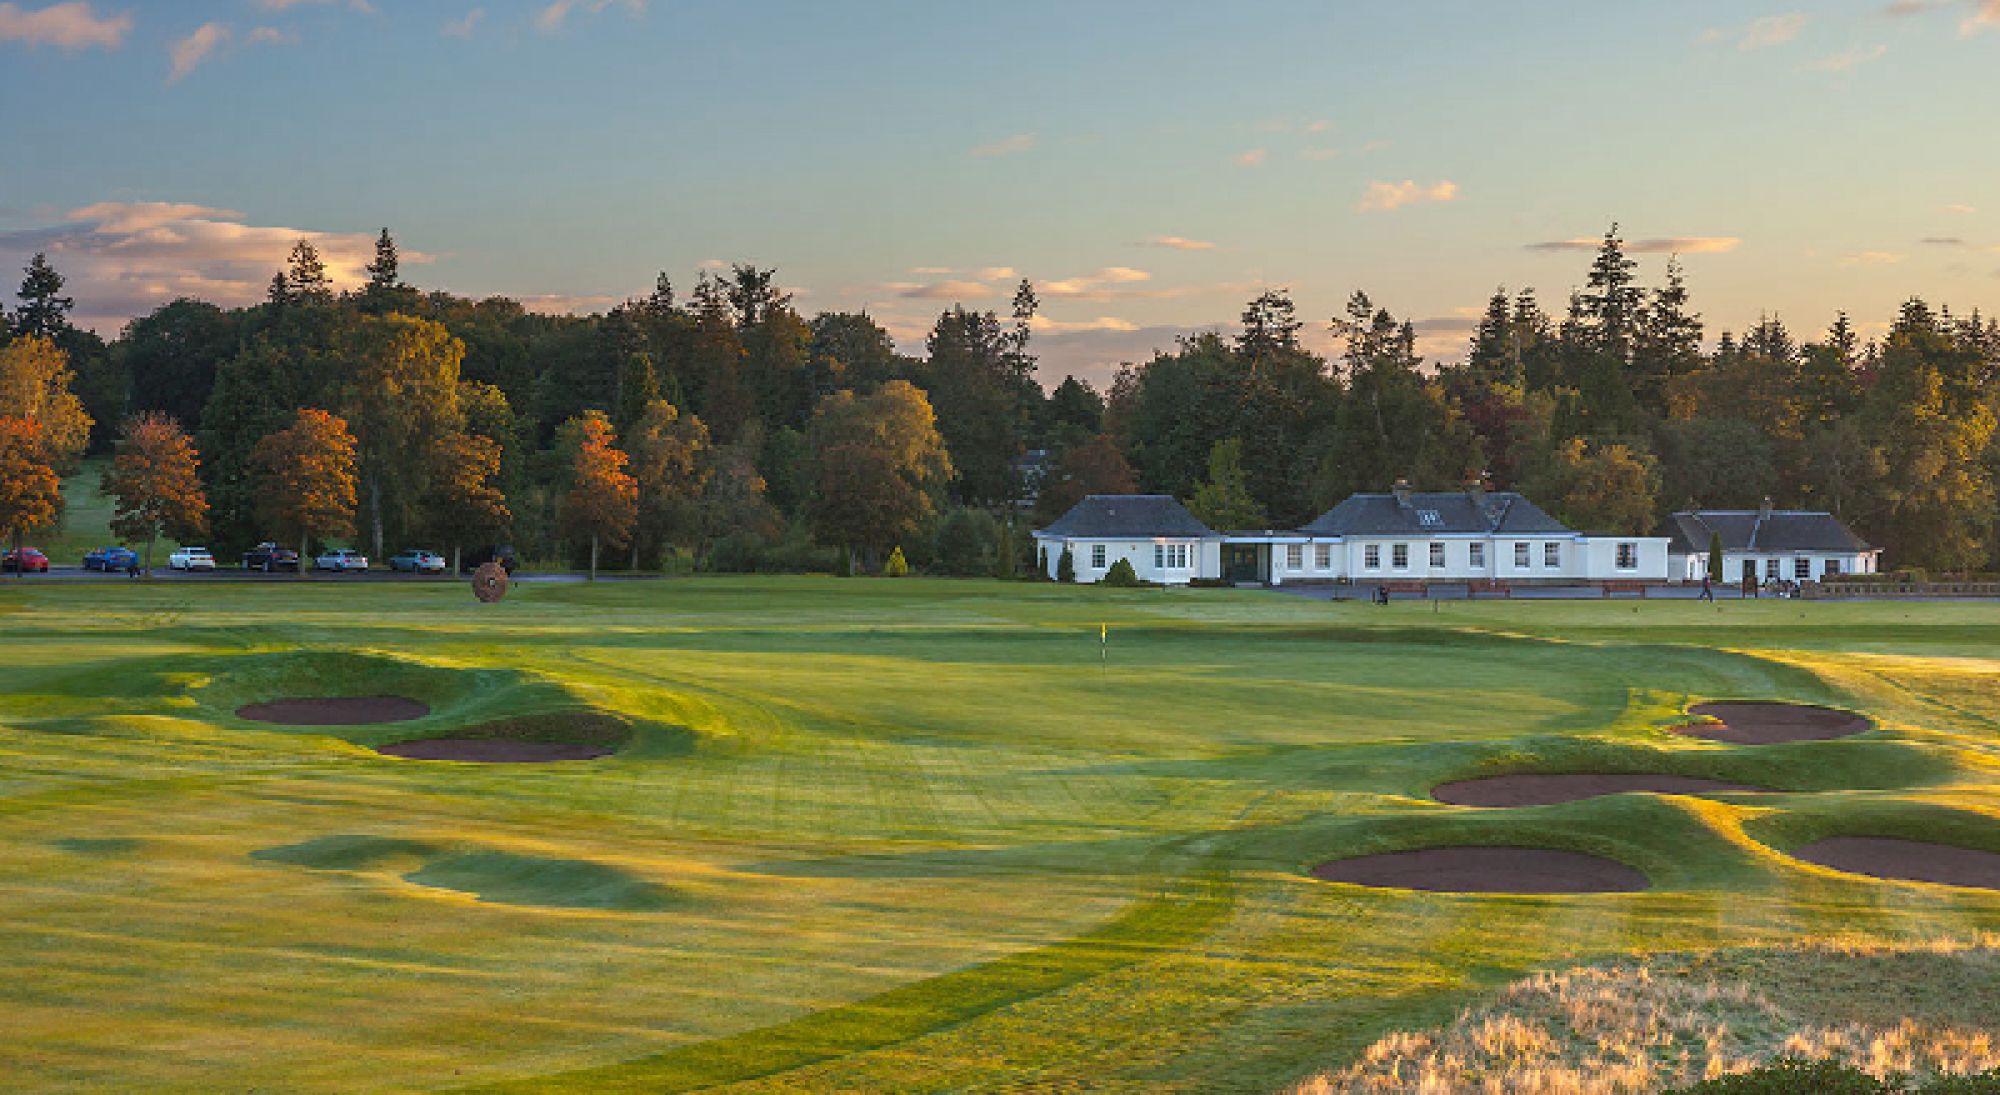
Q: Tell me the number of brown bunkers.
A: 6